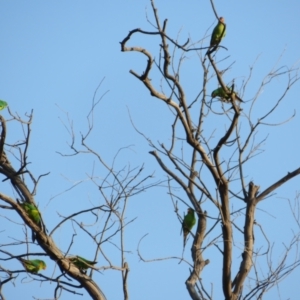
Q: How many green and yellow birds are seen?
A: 7